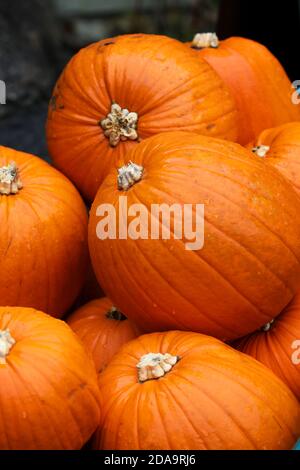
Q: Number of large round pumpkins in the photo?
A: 9